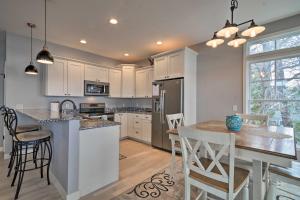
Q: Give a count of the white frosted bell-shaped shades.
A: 4